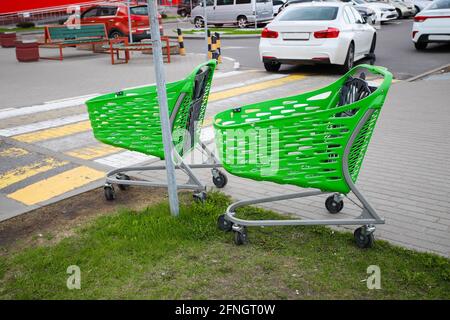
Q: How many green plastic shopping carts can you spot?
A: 2